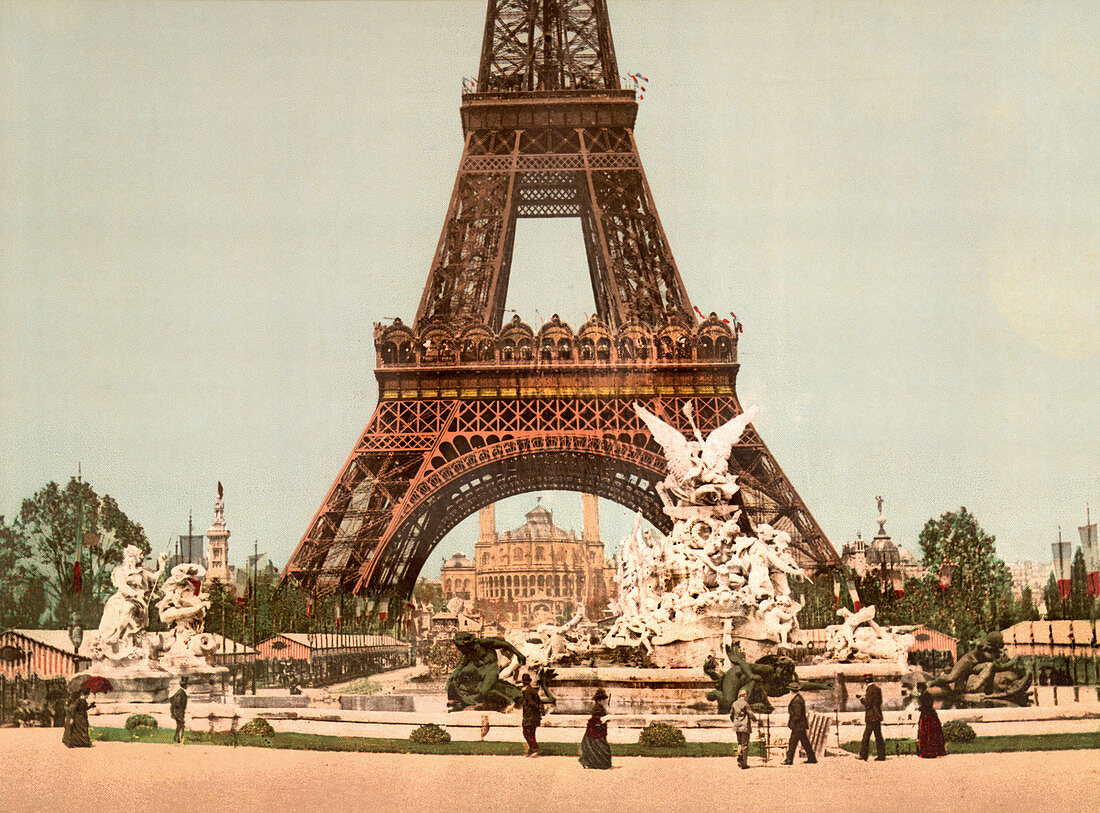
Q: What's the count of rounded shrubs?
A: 5